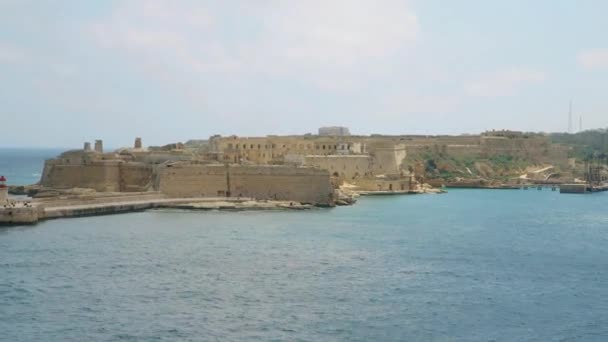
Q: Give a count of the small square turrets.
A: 3